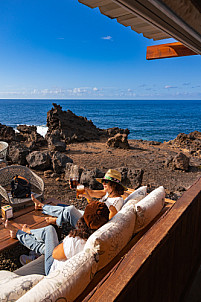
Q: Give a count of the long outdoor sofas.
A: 1